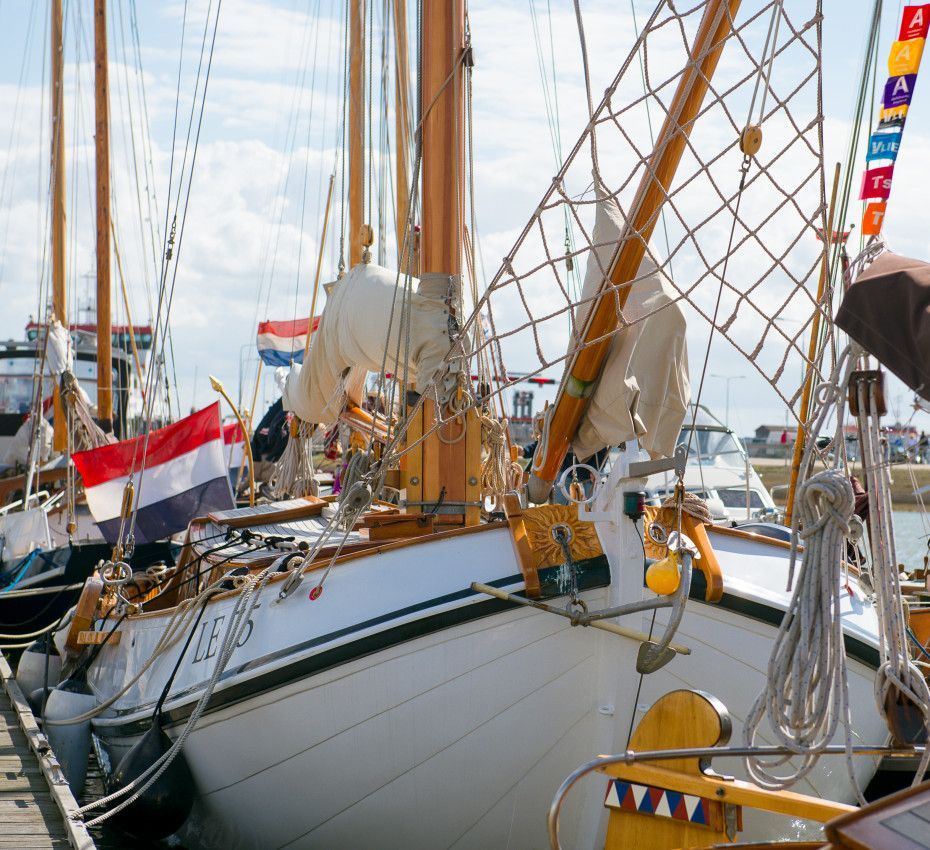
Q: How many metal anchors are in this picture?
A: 1